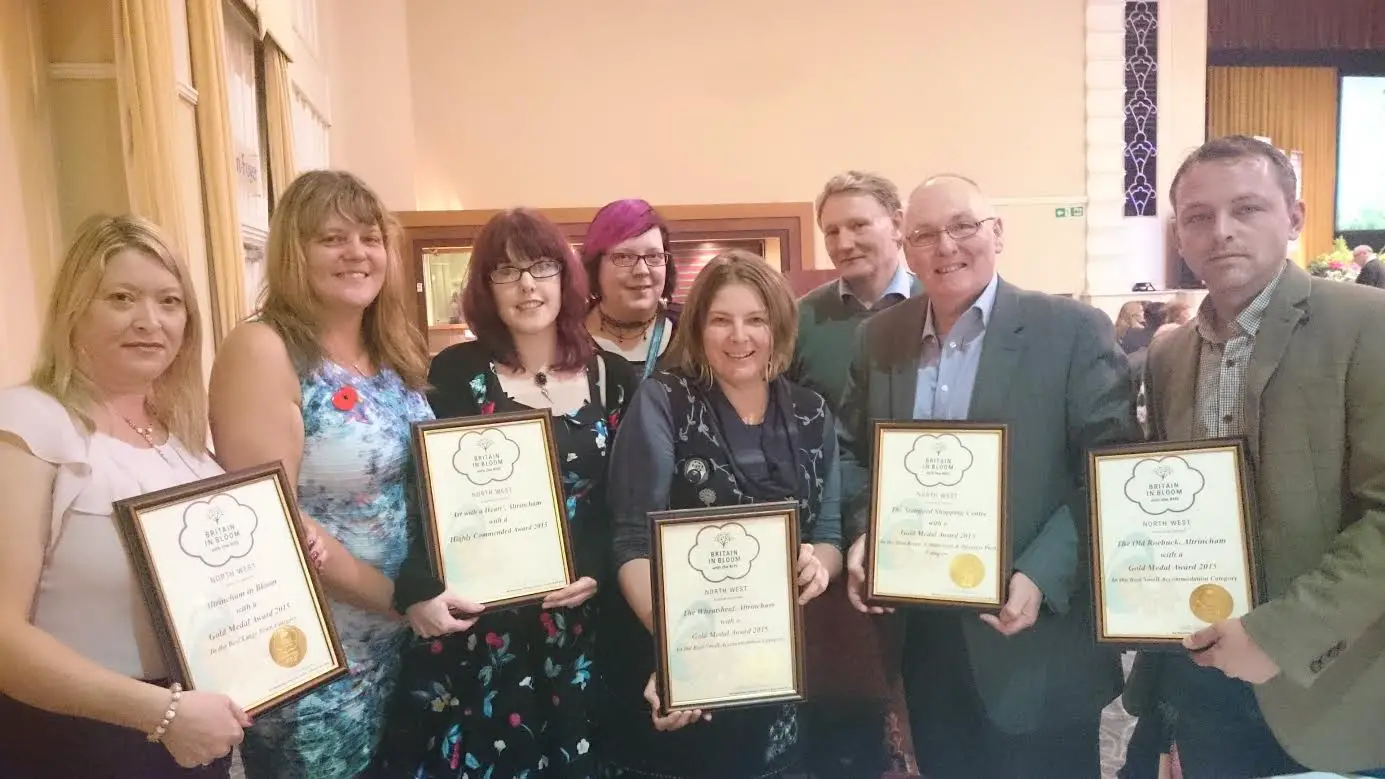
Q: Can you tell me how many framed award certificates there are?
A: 5